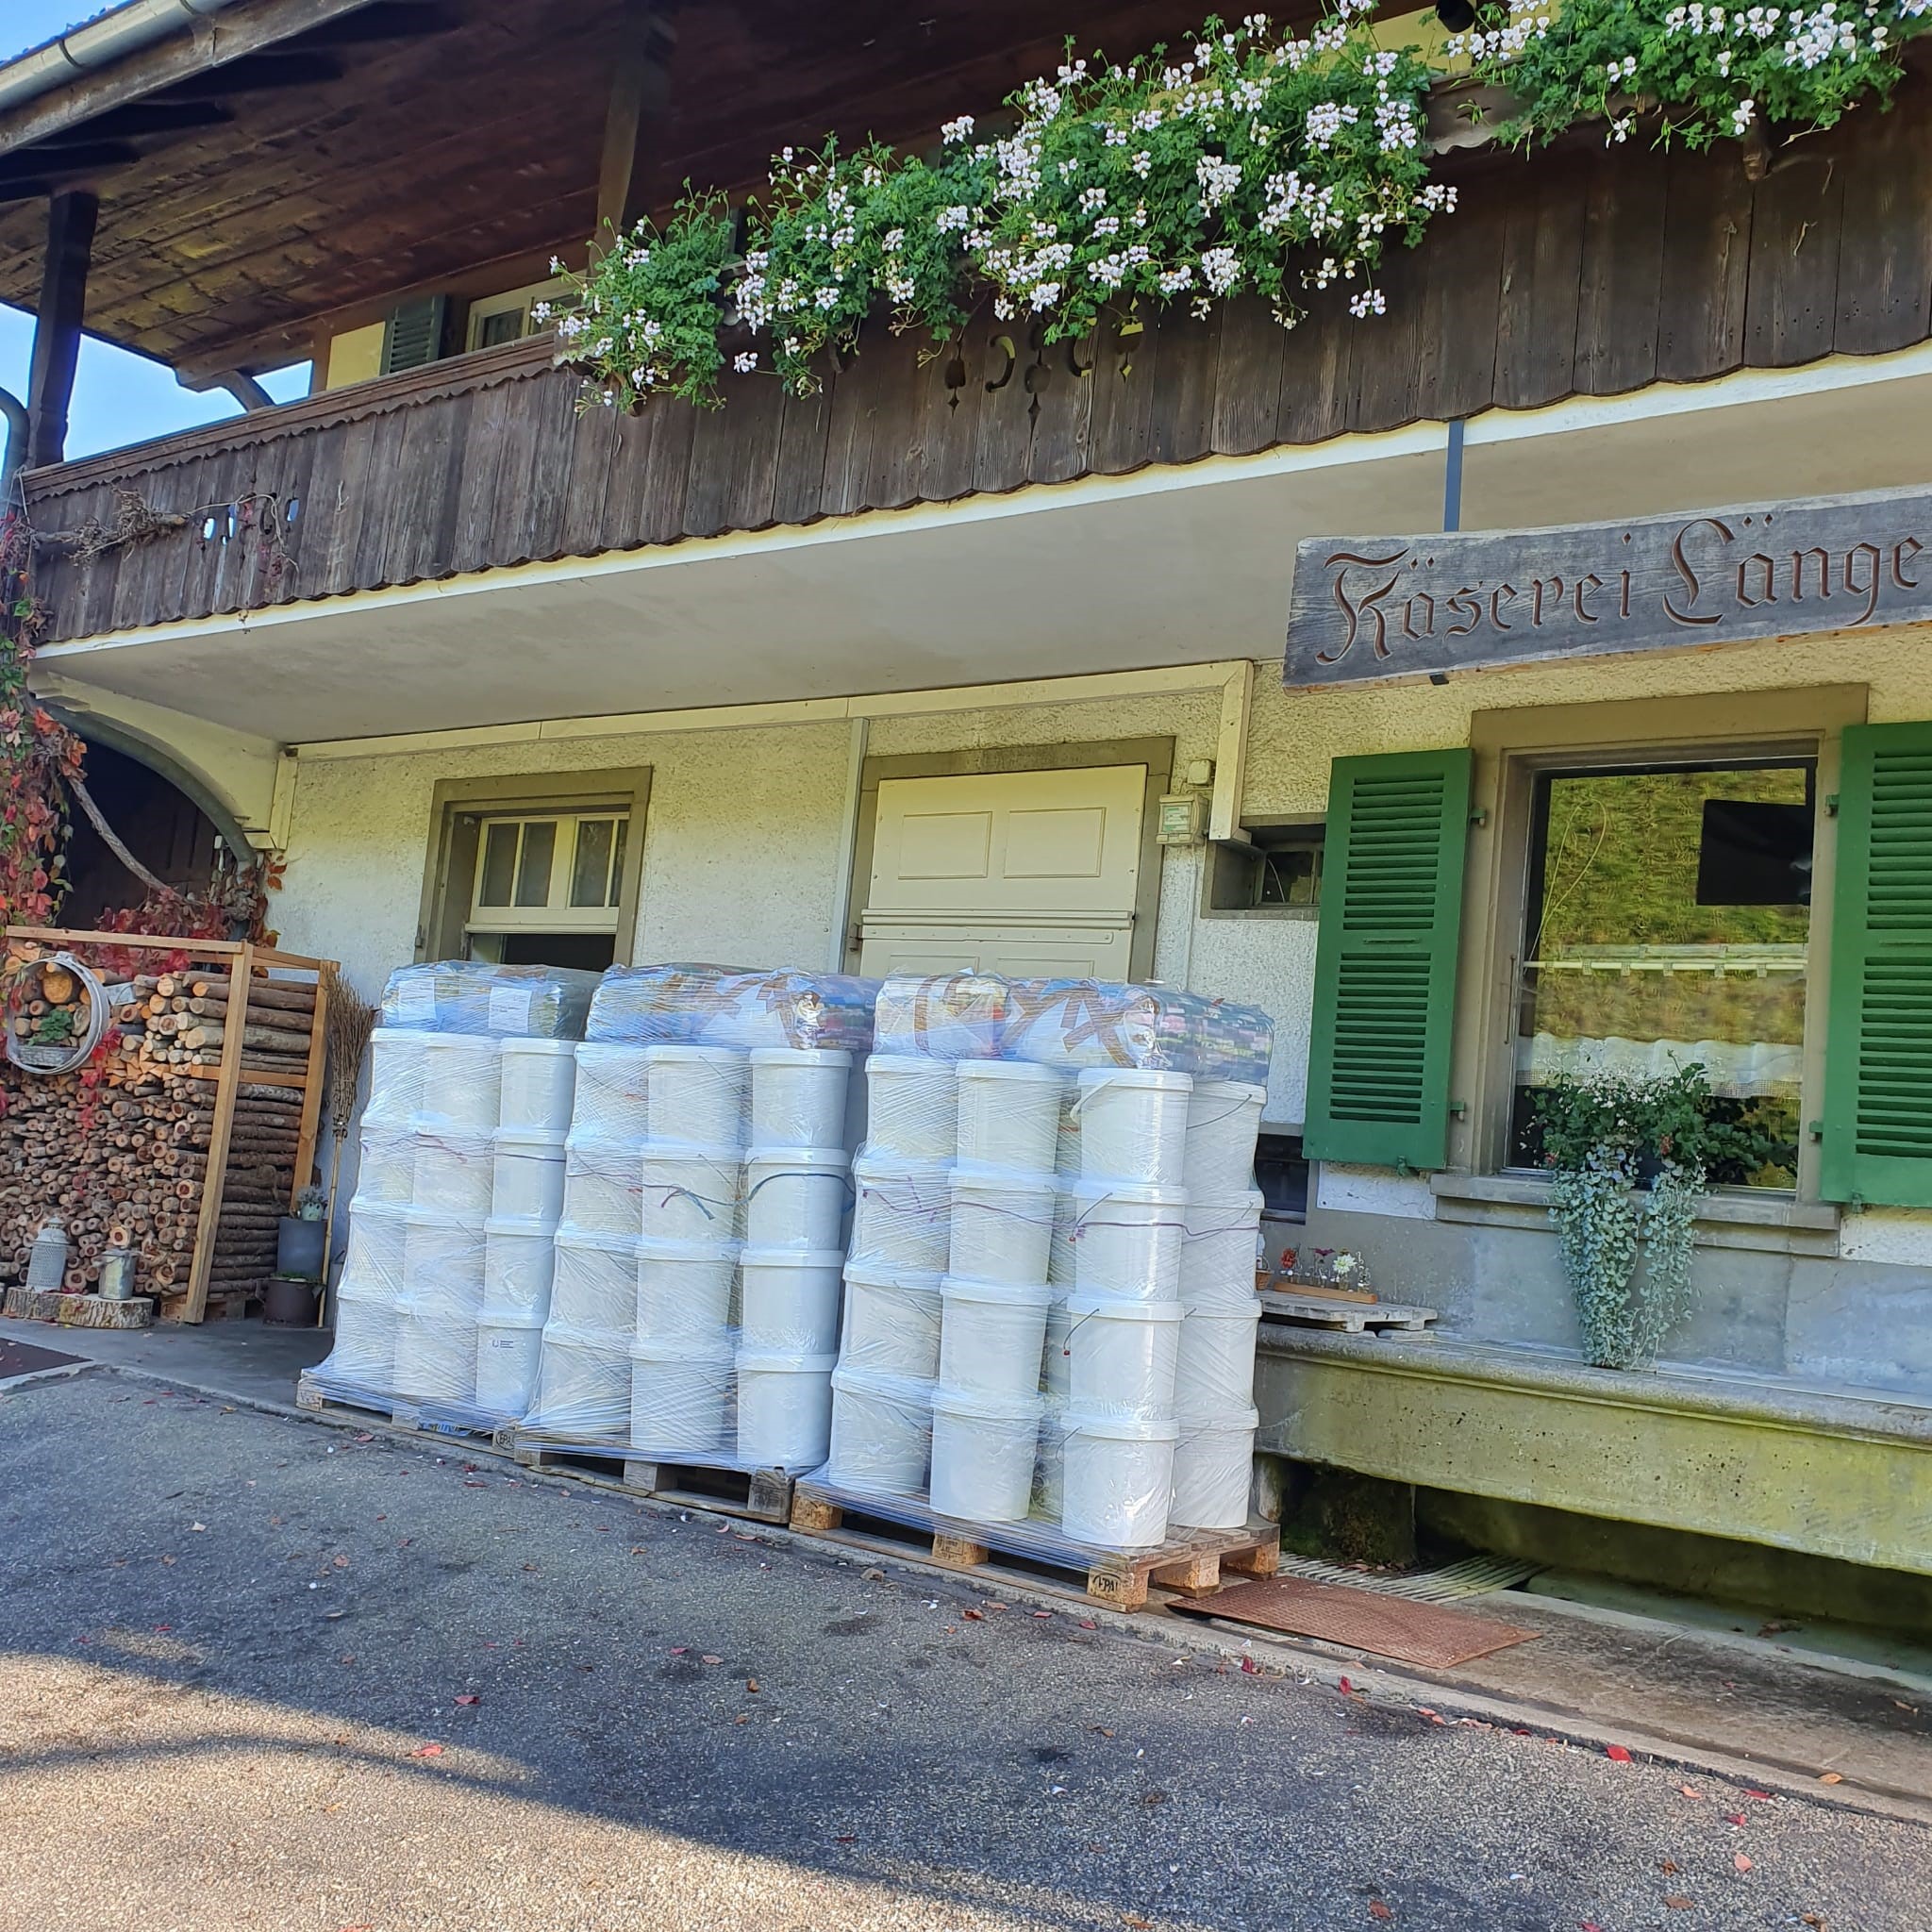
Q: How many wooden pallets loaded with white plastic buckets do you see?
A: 3